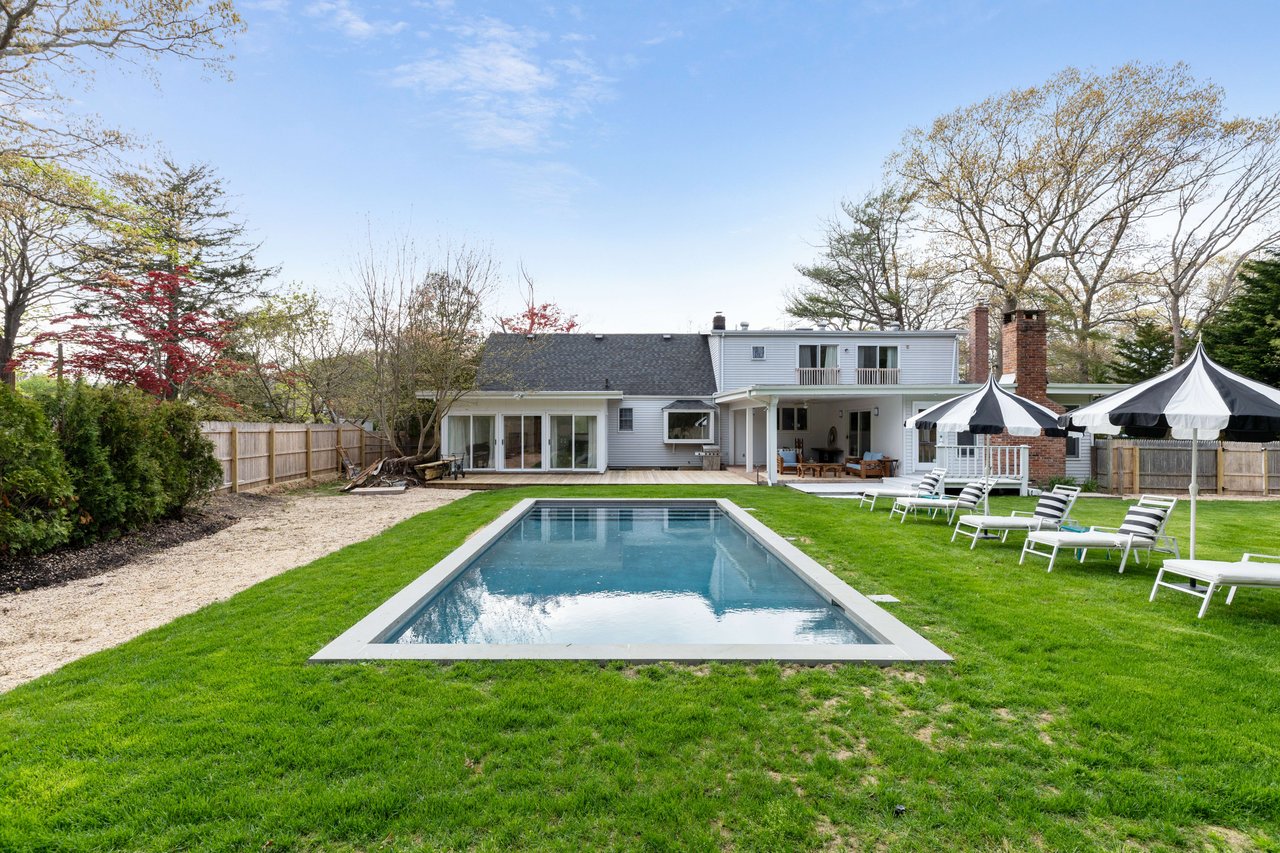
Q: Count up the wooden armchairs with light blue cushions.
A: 2